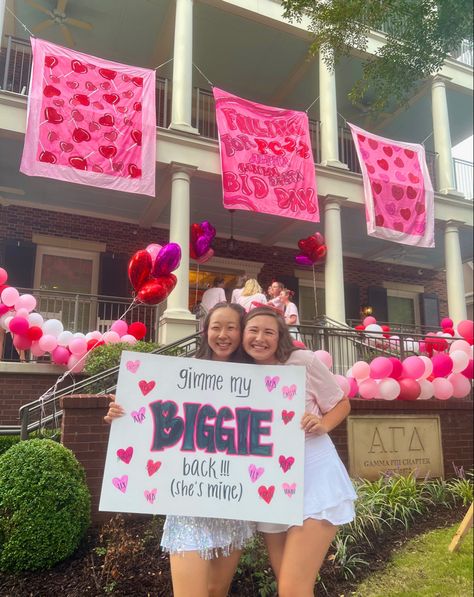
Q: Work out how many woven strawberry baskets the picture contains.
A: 0